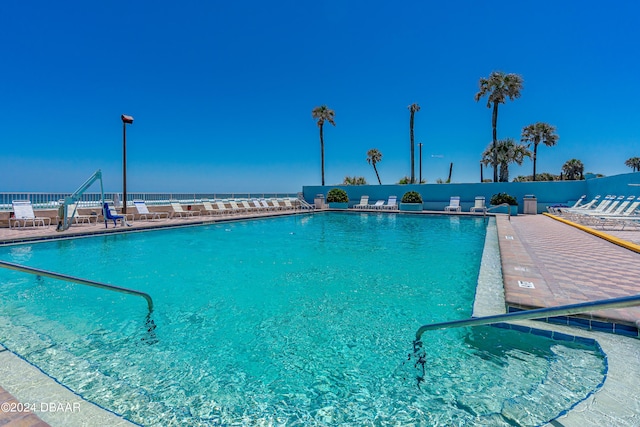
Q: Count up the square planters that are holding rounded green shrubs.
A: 3